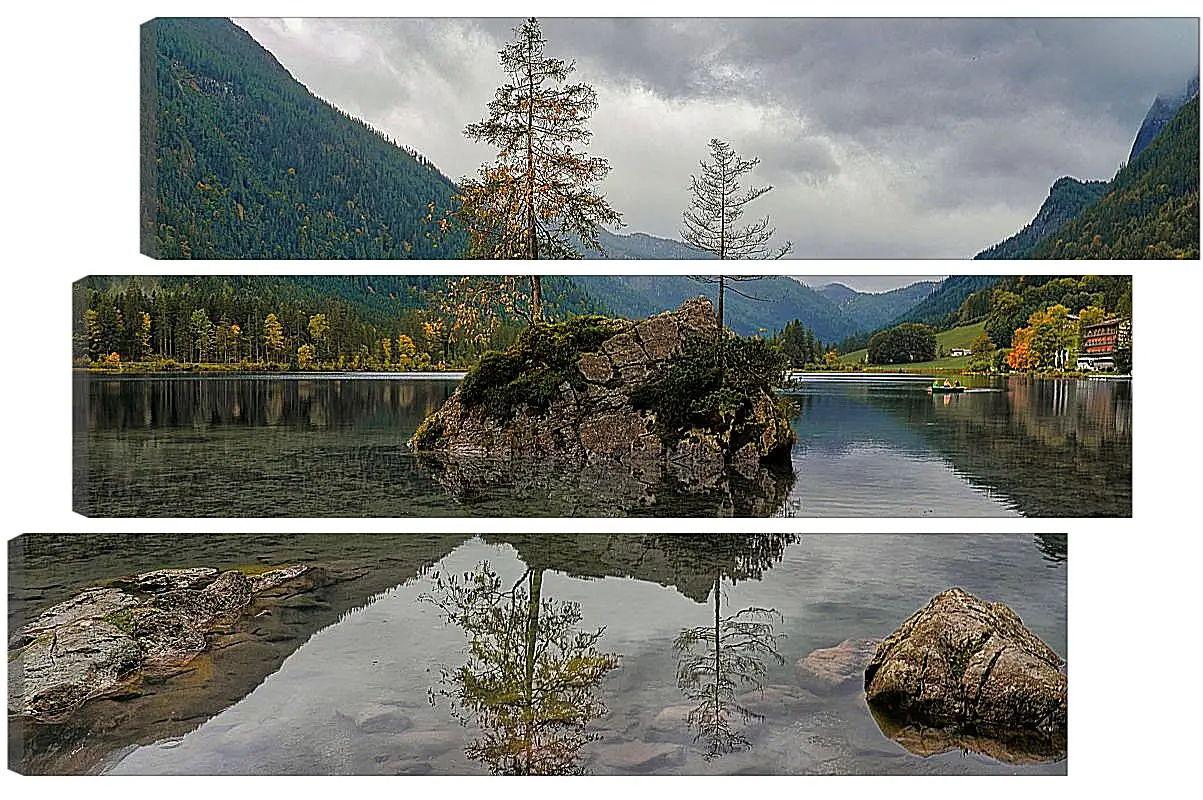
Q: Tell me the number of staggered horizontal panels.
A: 3